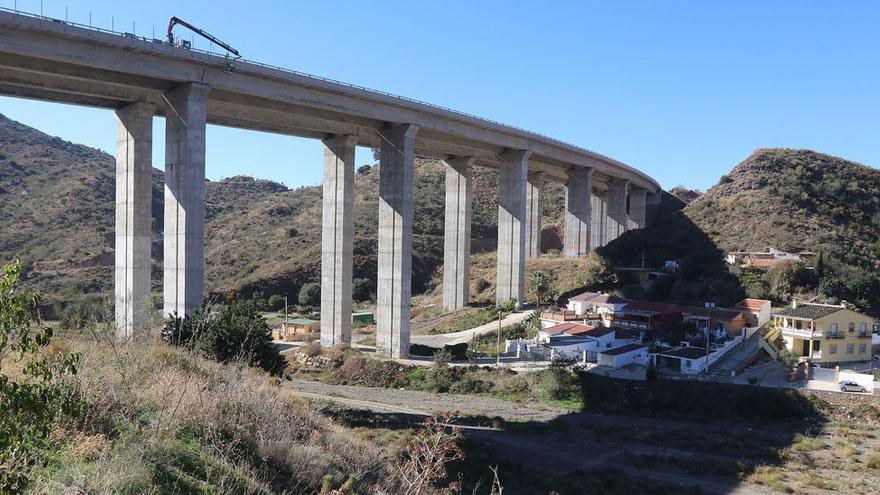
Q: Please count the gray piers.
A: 11